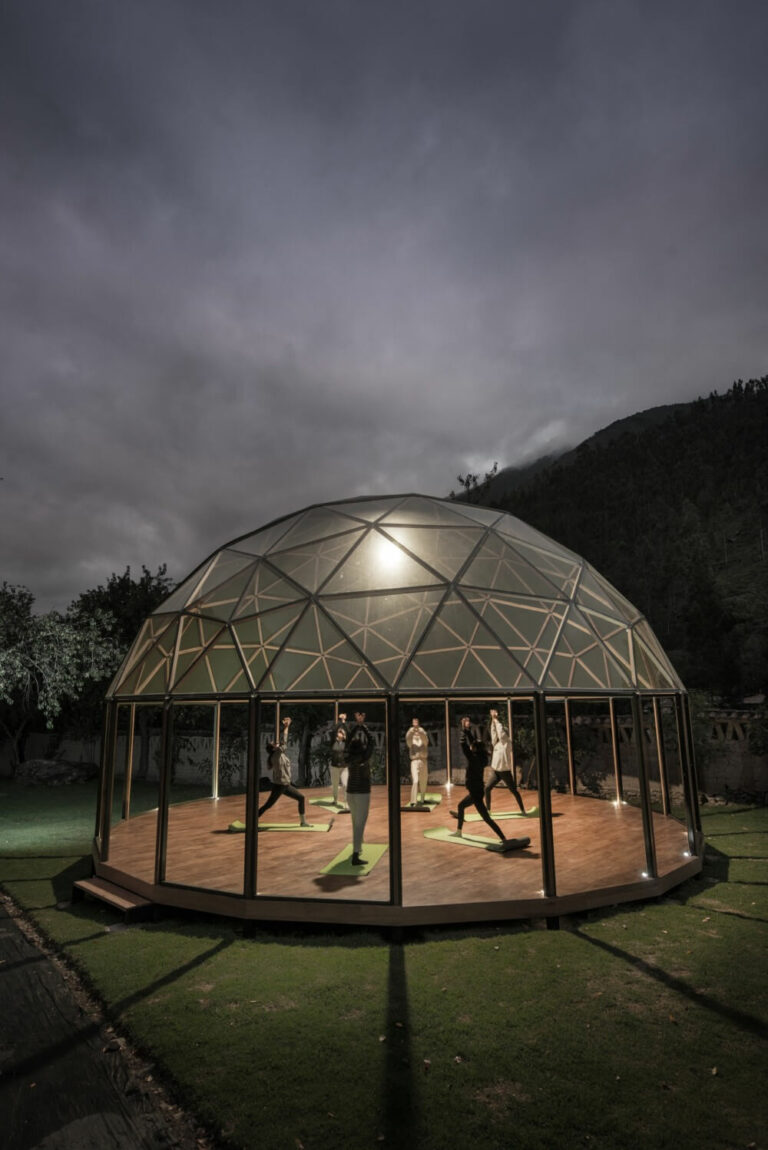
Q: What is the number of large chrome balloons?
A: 0